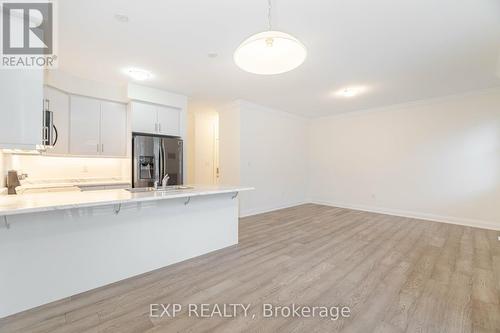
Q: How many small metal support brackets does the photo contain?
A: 4